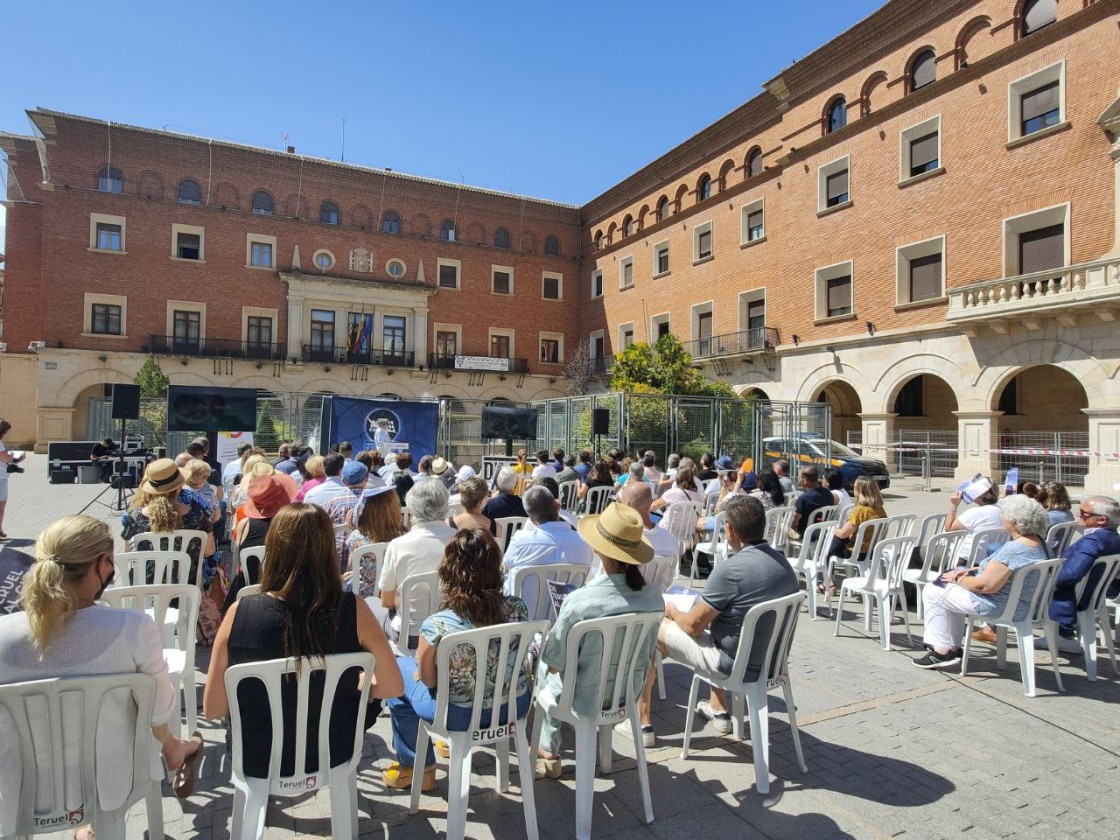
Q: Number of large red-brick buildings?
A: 2